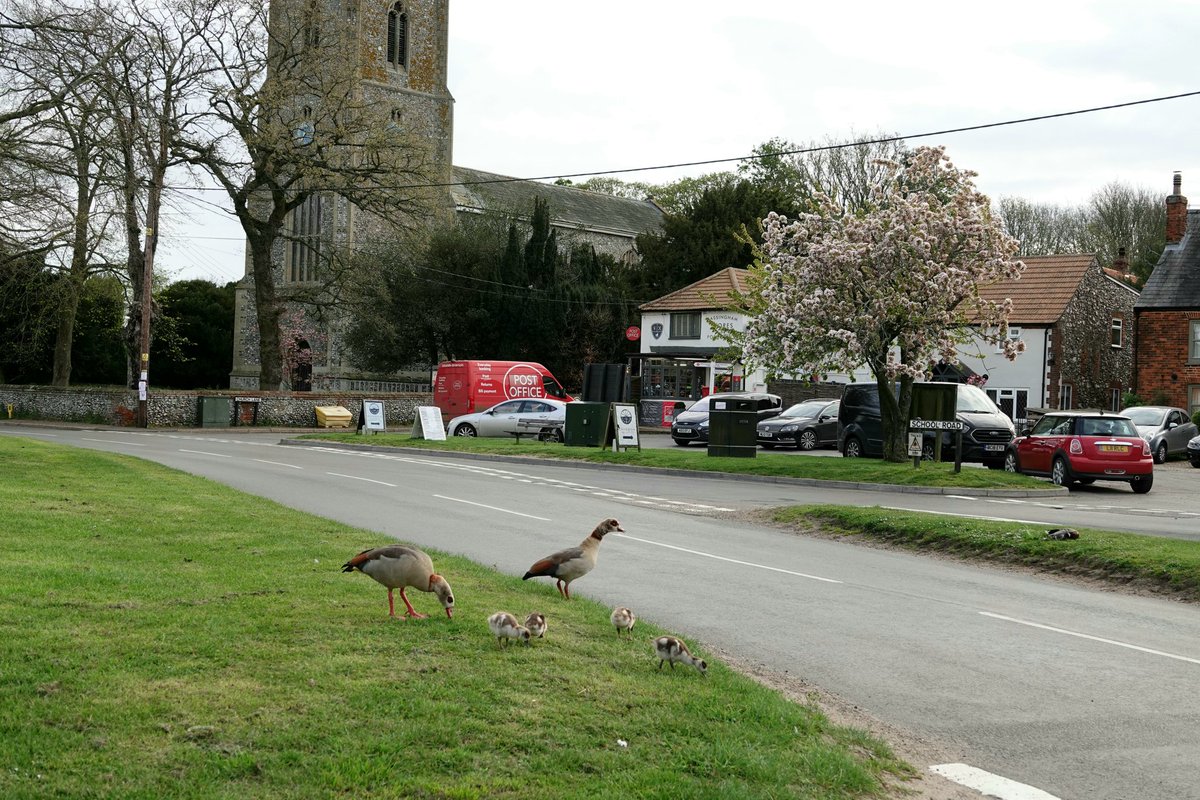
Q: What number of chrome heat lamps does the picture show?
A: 0